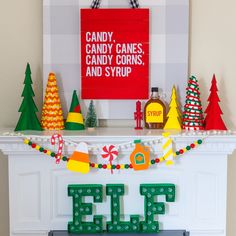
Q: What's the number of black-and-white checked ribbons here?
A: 2